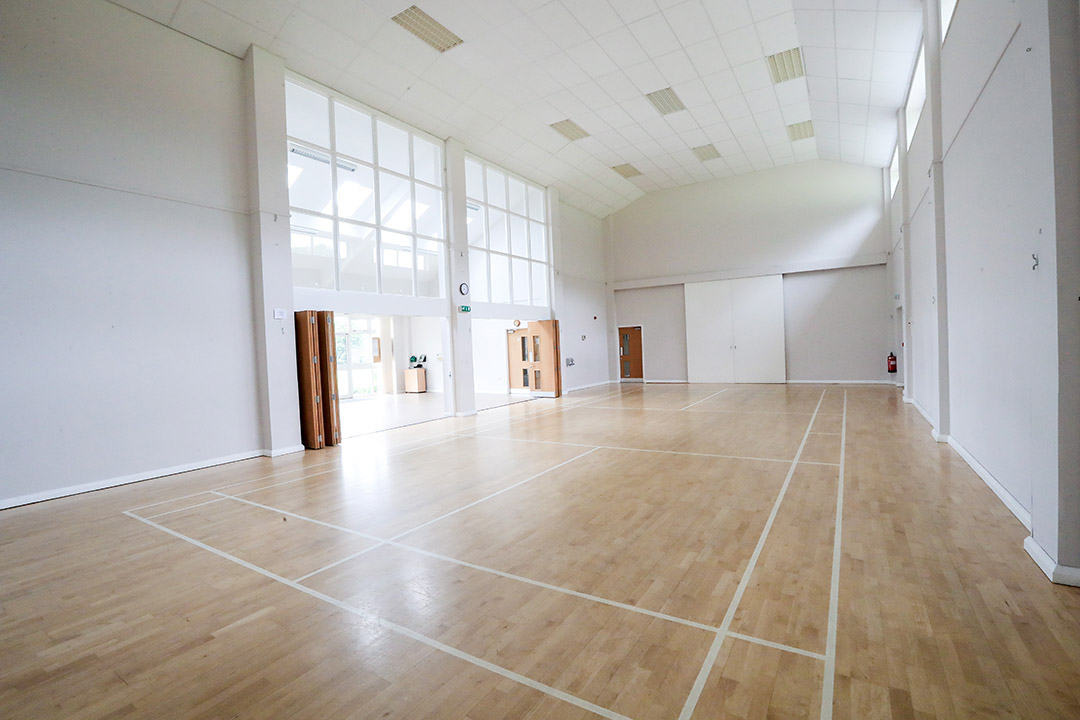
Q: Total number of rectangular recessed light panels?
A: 7